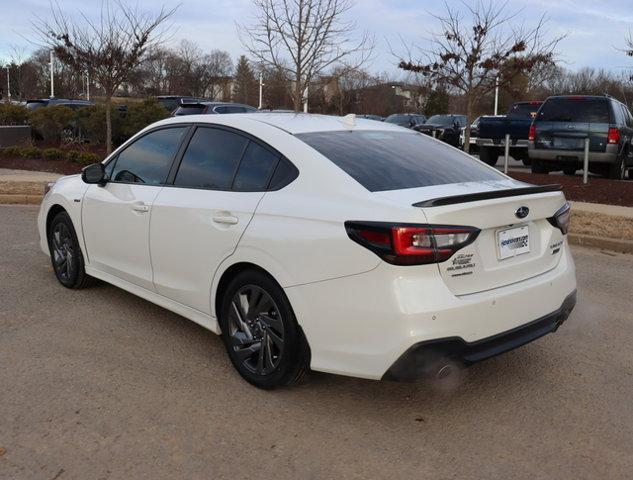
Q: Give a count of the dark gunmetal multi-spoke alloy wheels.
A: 2